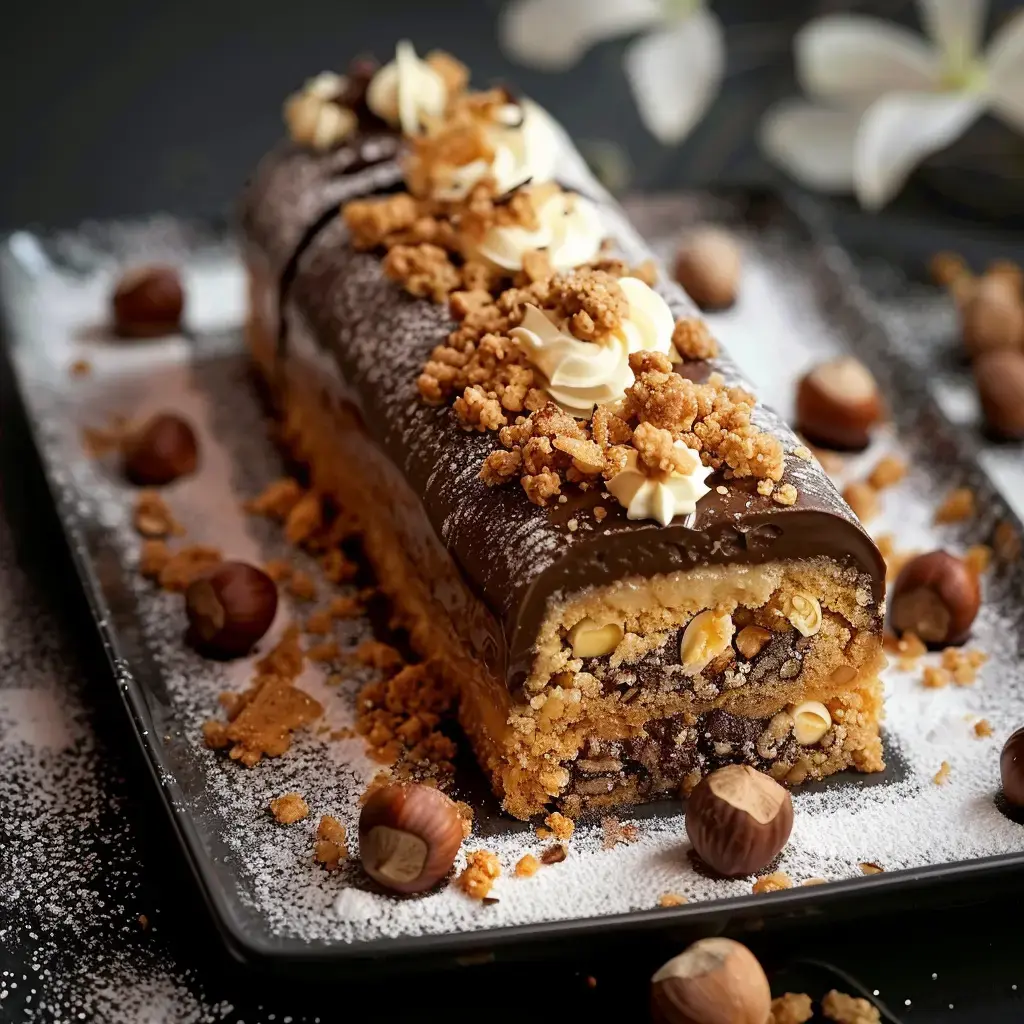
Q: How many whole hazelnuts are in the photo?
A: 12